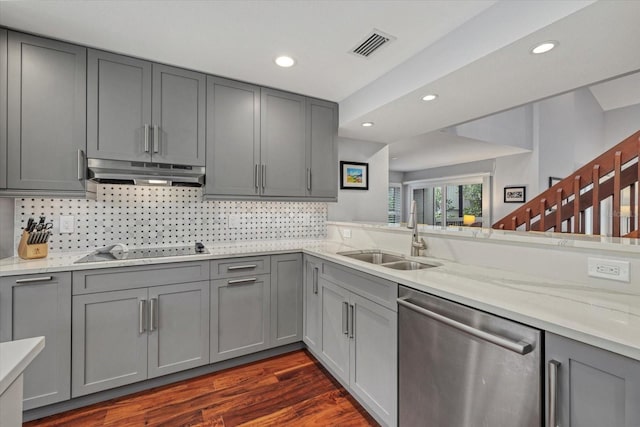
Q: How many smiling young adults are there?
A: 0